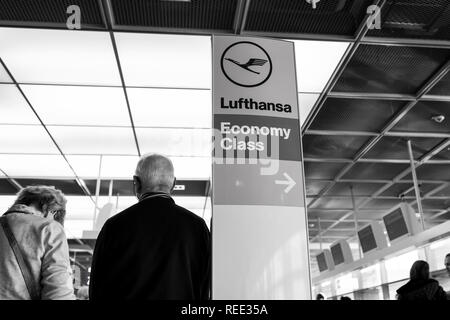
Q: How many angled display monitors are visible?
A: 4